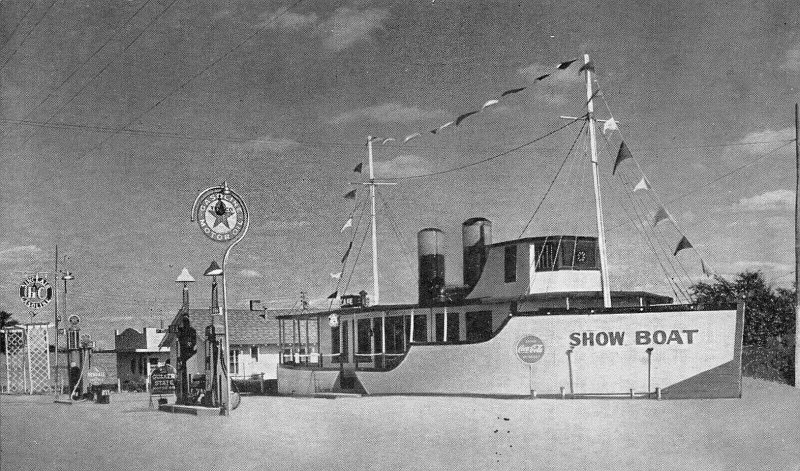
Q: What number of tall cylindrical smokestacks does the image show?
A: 2